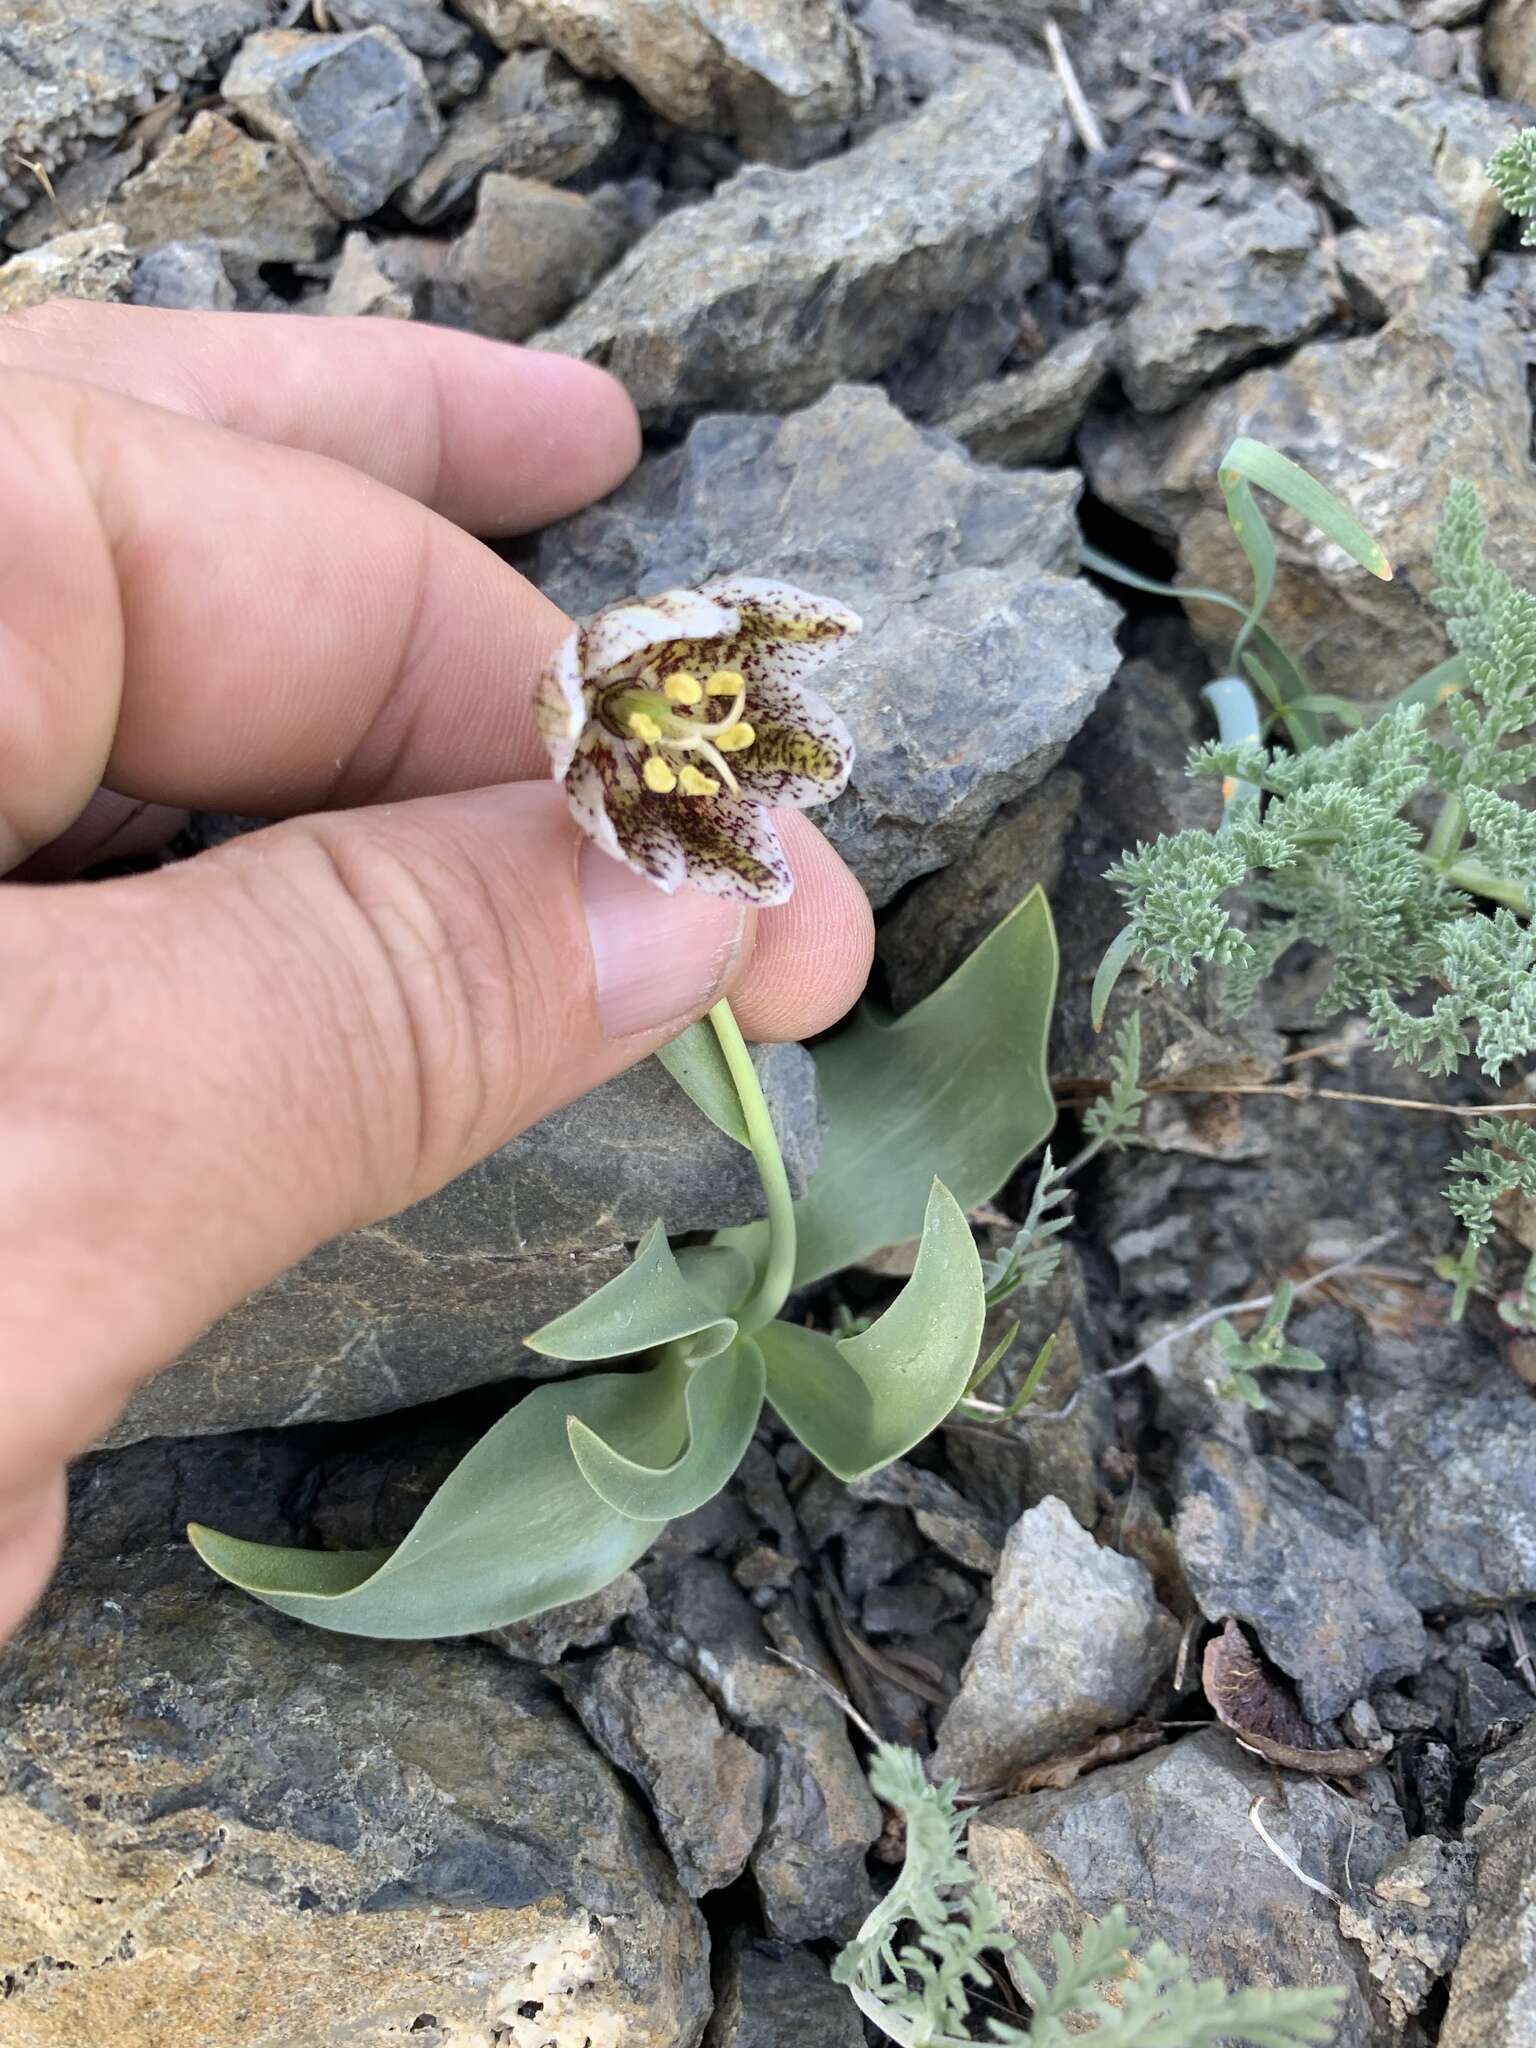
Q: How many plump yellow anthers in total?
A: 6